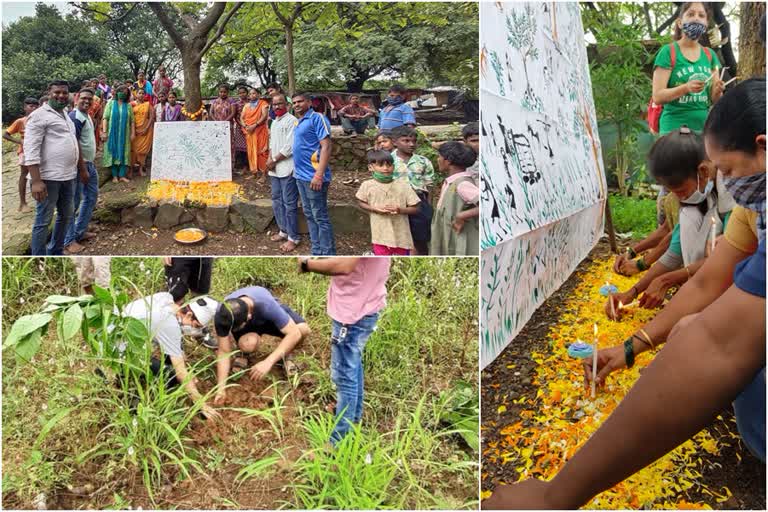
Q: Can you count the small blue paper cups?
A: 2